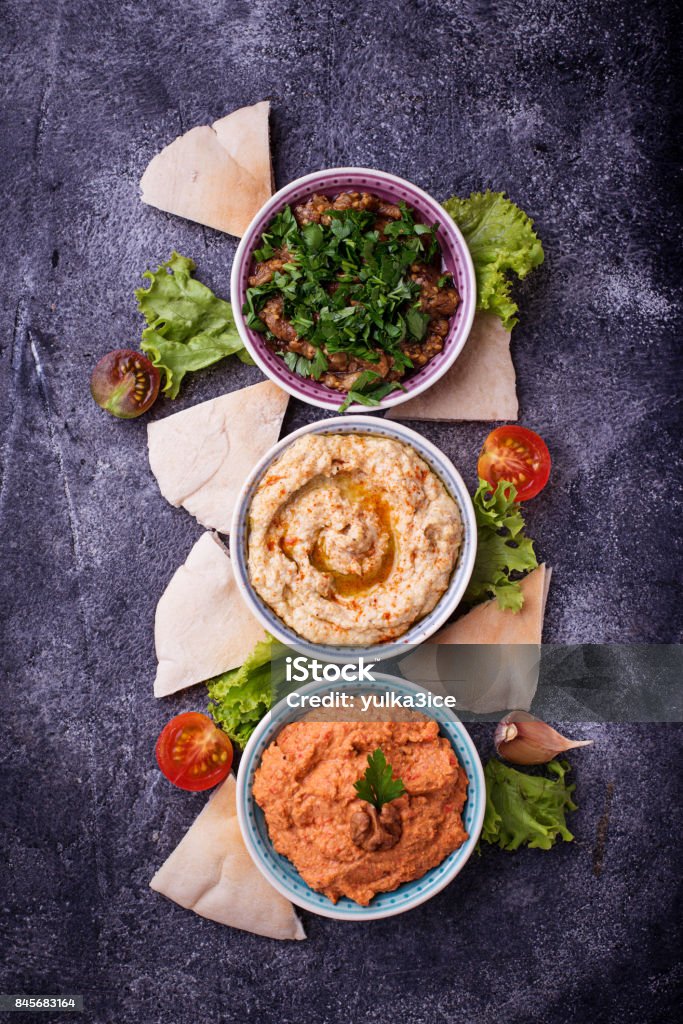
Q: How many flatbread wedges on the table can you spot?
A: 6